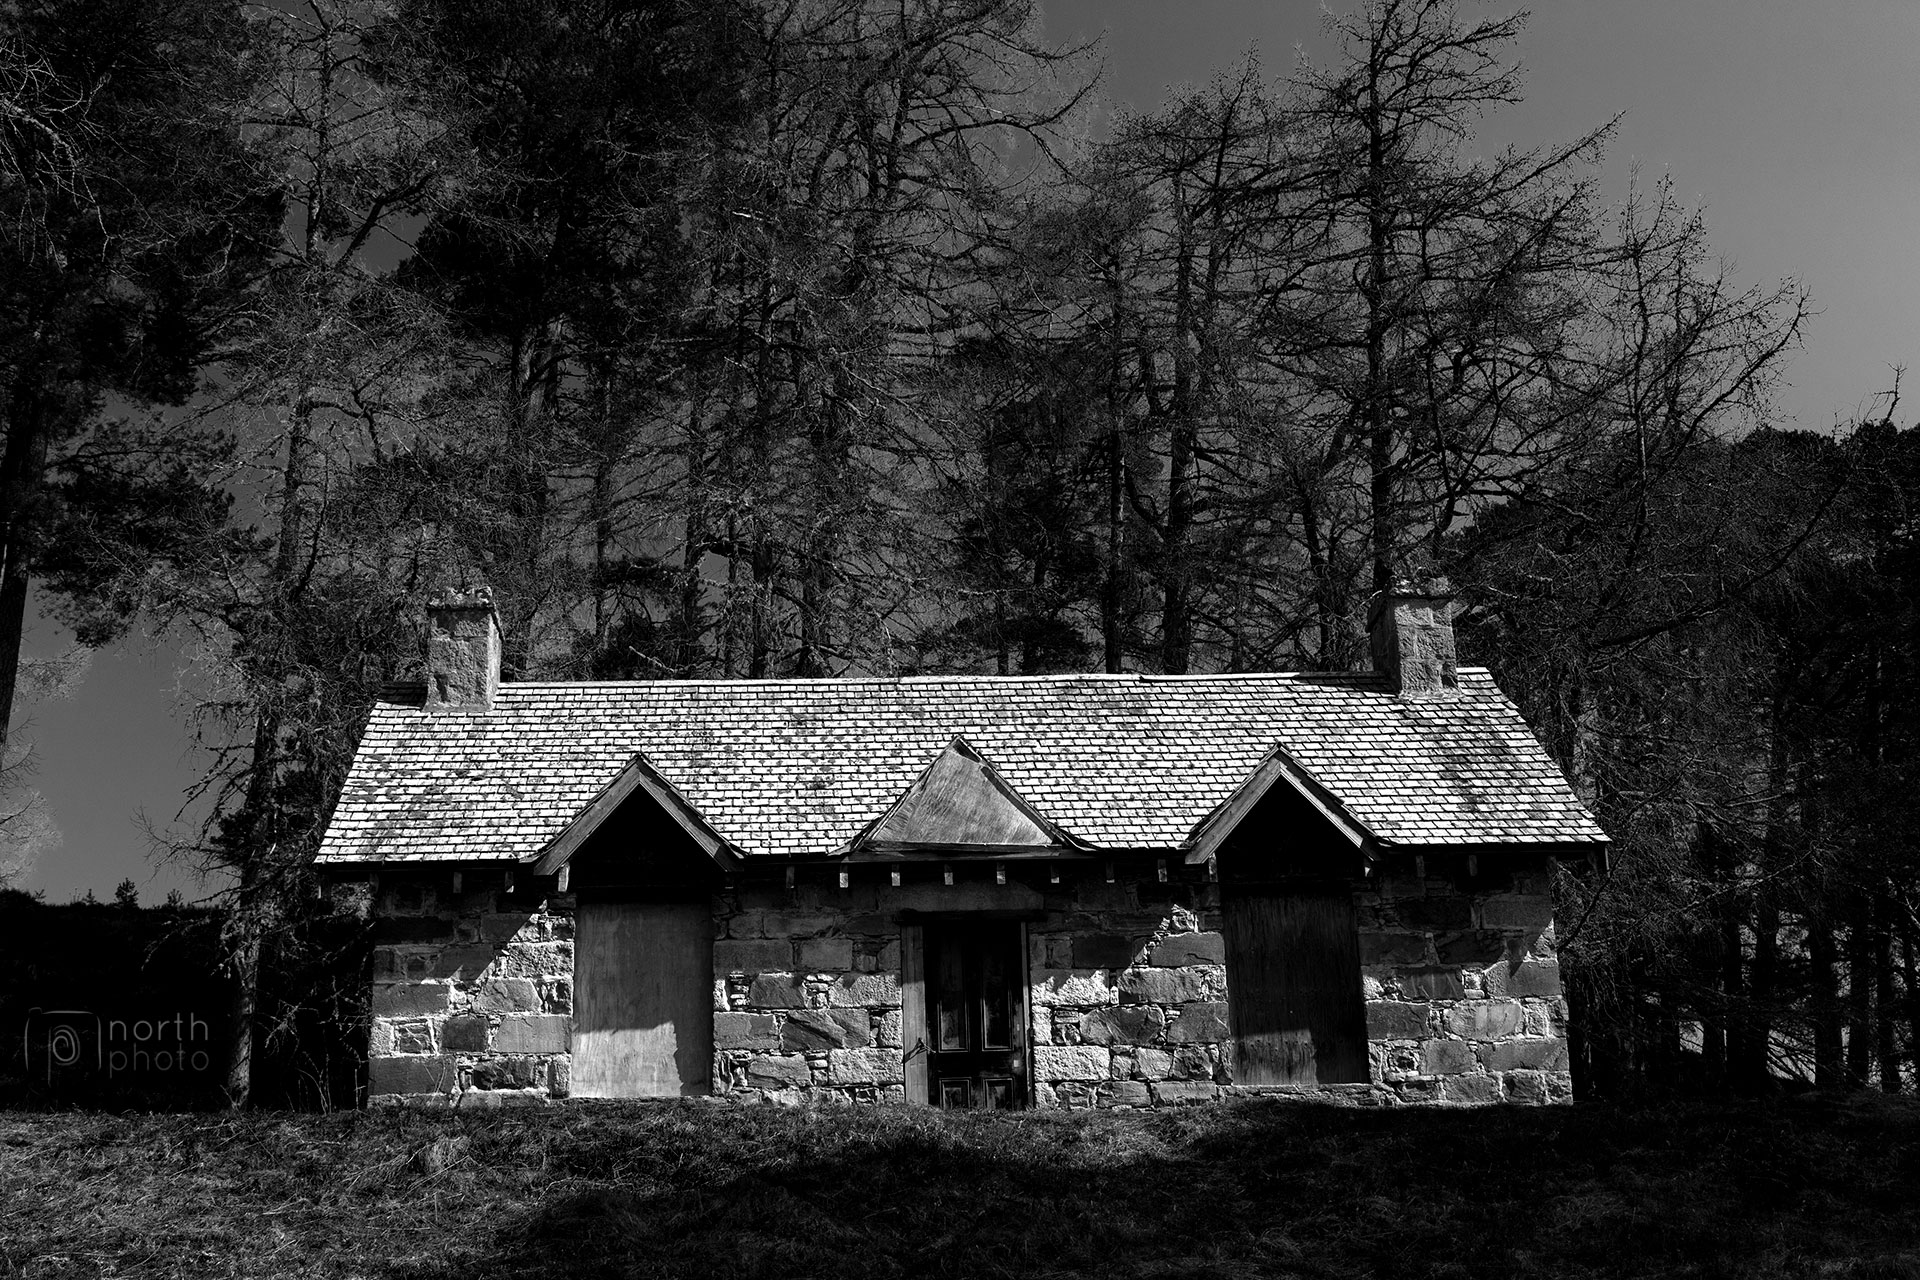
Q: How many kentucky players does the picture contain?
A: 0